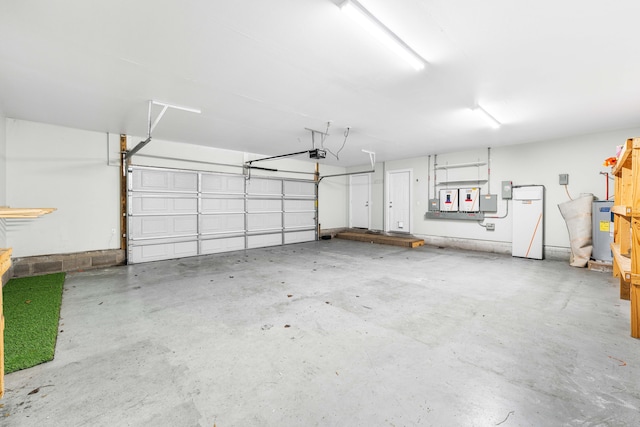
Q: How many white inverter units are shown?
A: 2